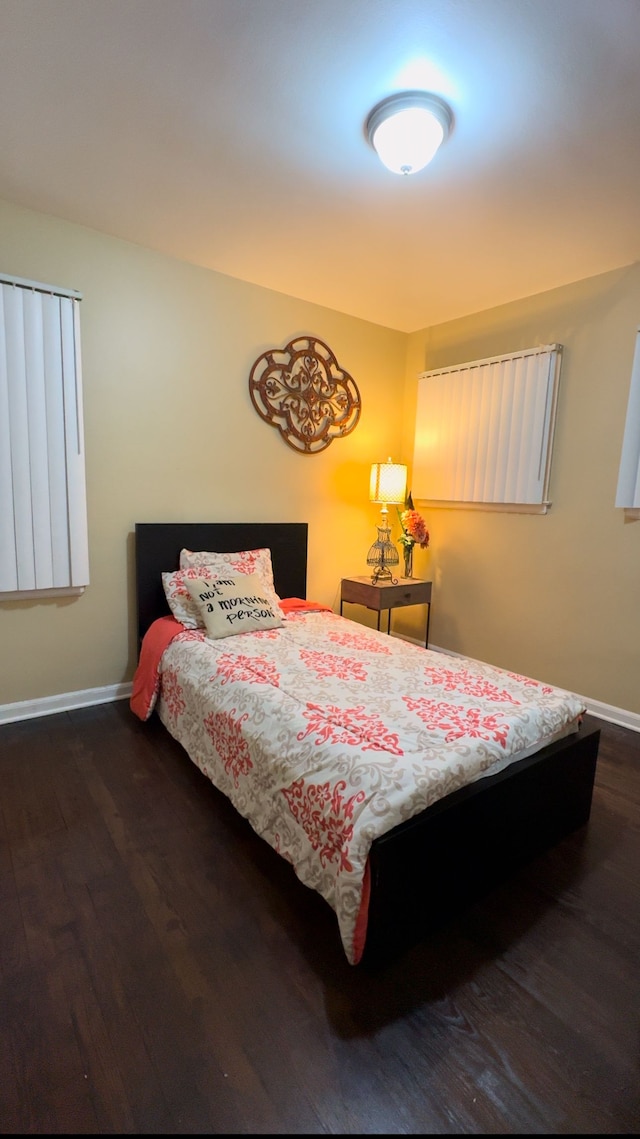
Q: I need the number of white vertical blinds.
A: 3